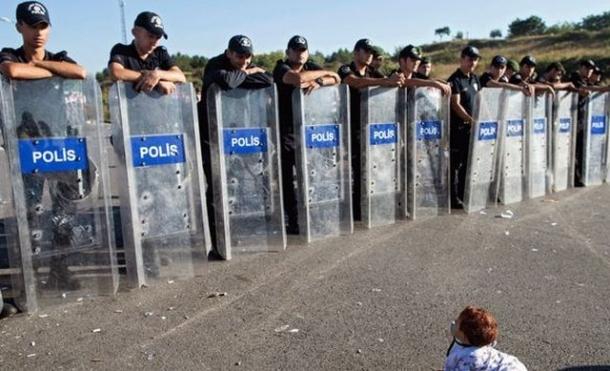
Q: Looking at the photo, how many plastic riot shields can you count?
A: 11